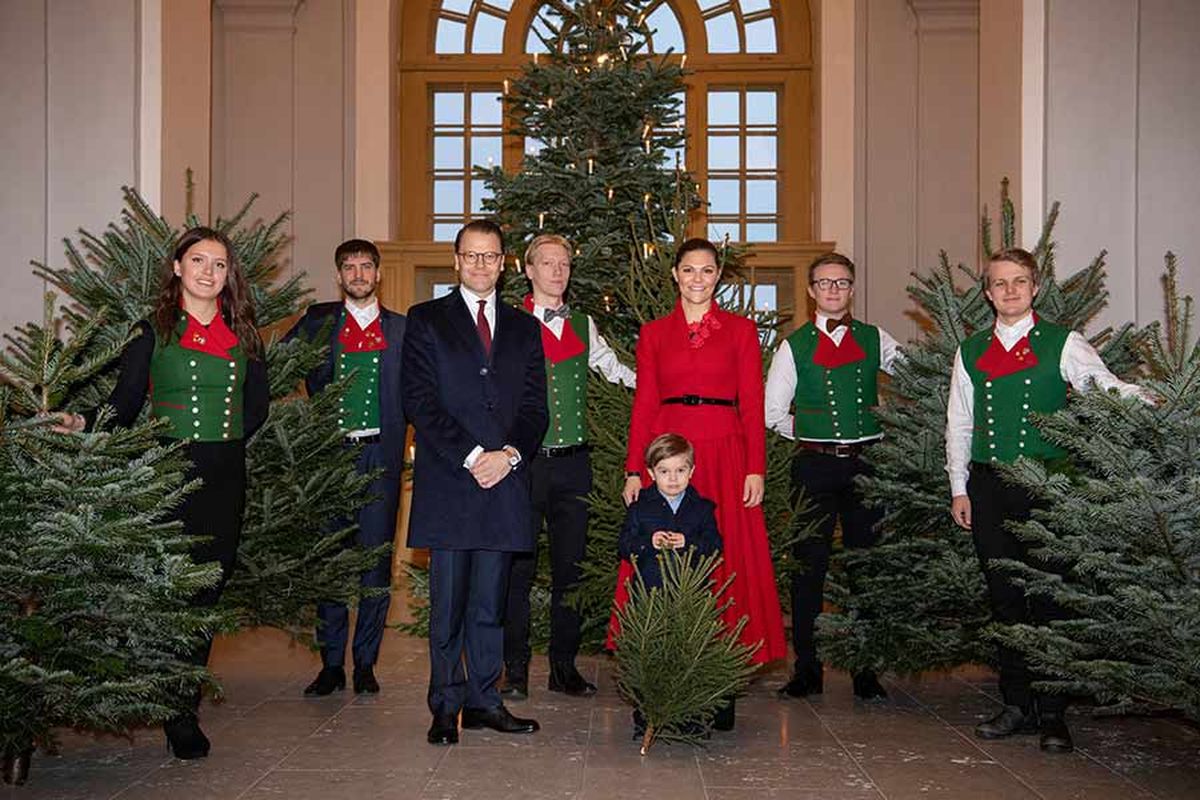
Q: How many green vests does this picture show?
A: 5